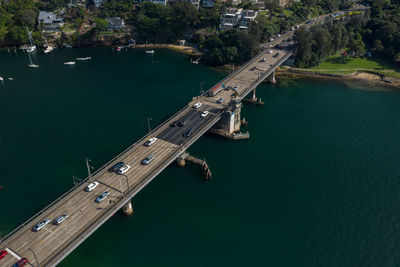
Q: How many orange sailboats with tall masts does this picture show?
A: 0